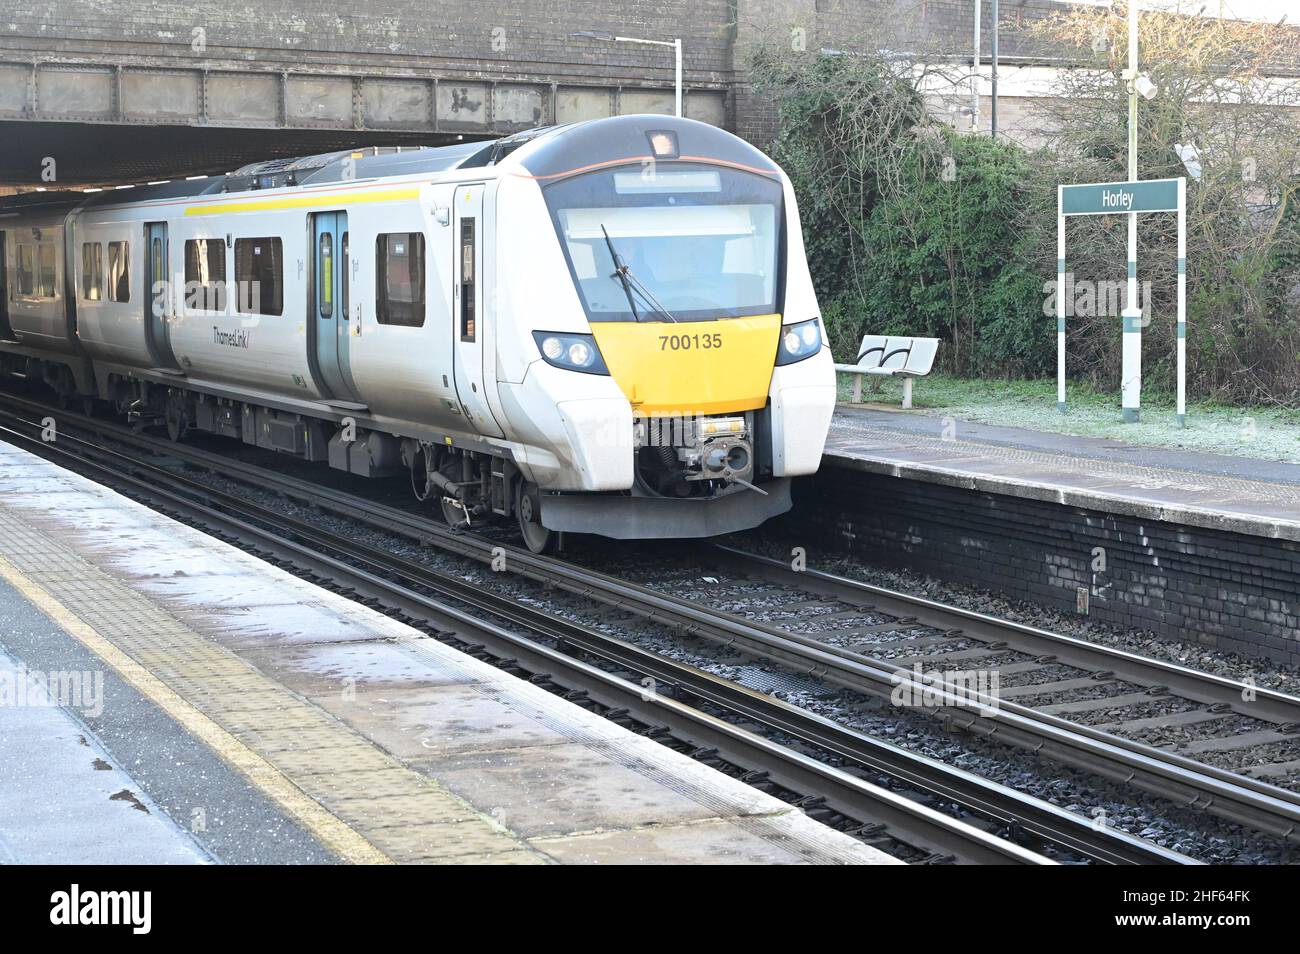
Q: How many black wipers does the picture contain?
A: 1